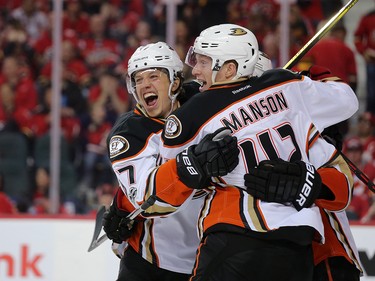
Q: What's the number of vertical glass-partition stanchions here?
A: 3